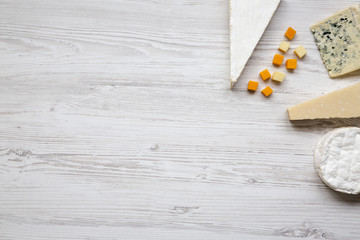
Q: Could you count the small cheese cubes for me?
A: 9